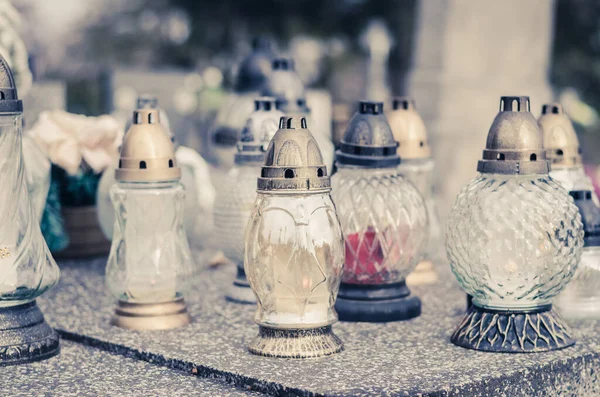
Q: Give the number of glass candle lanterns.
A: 12